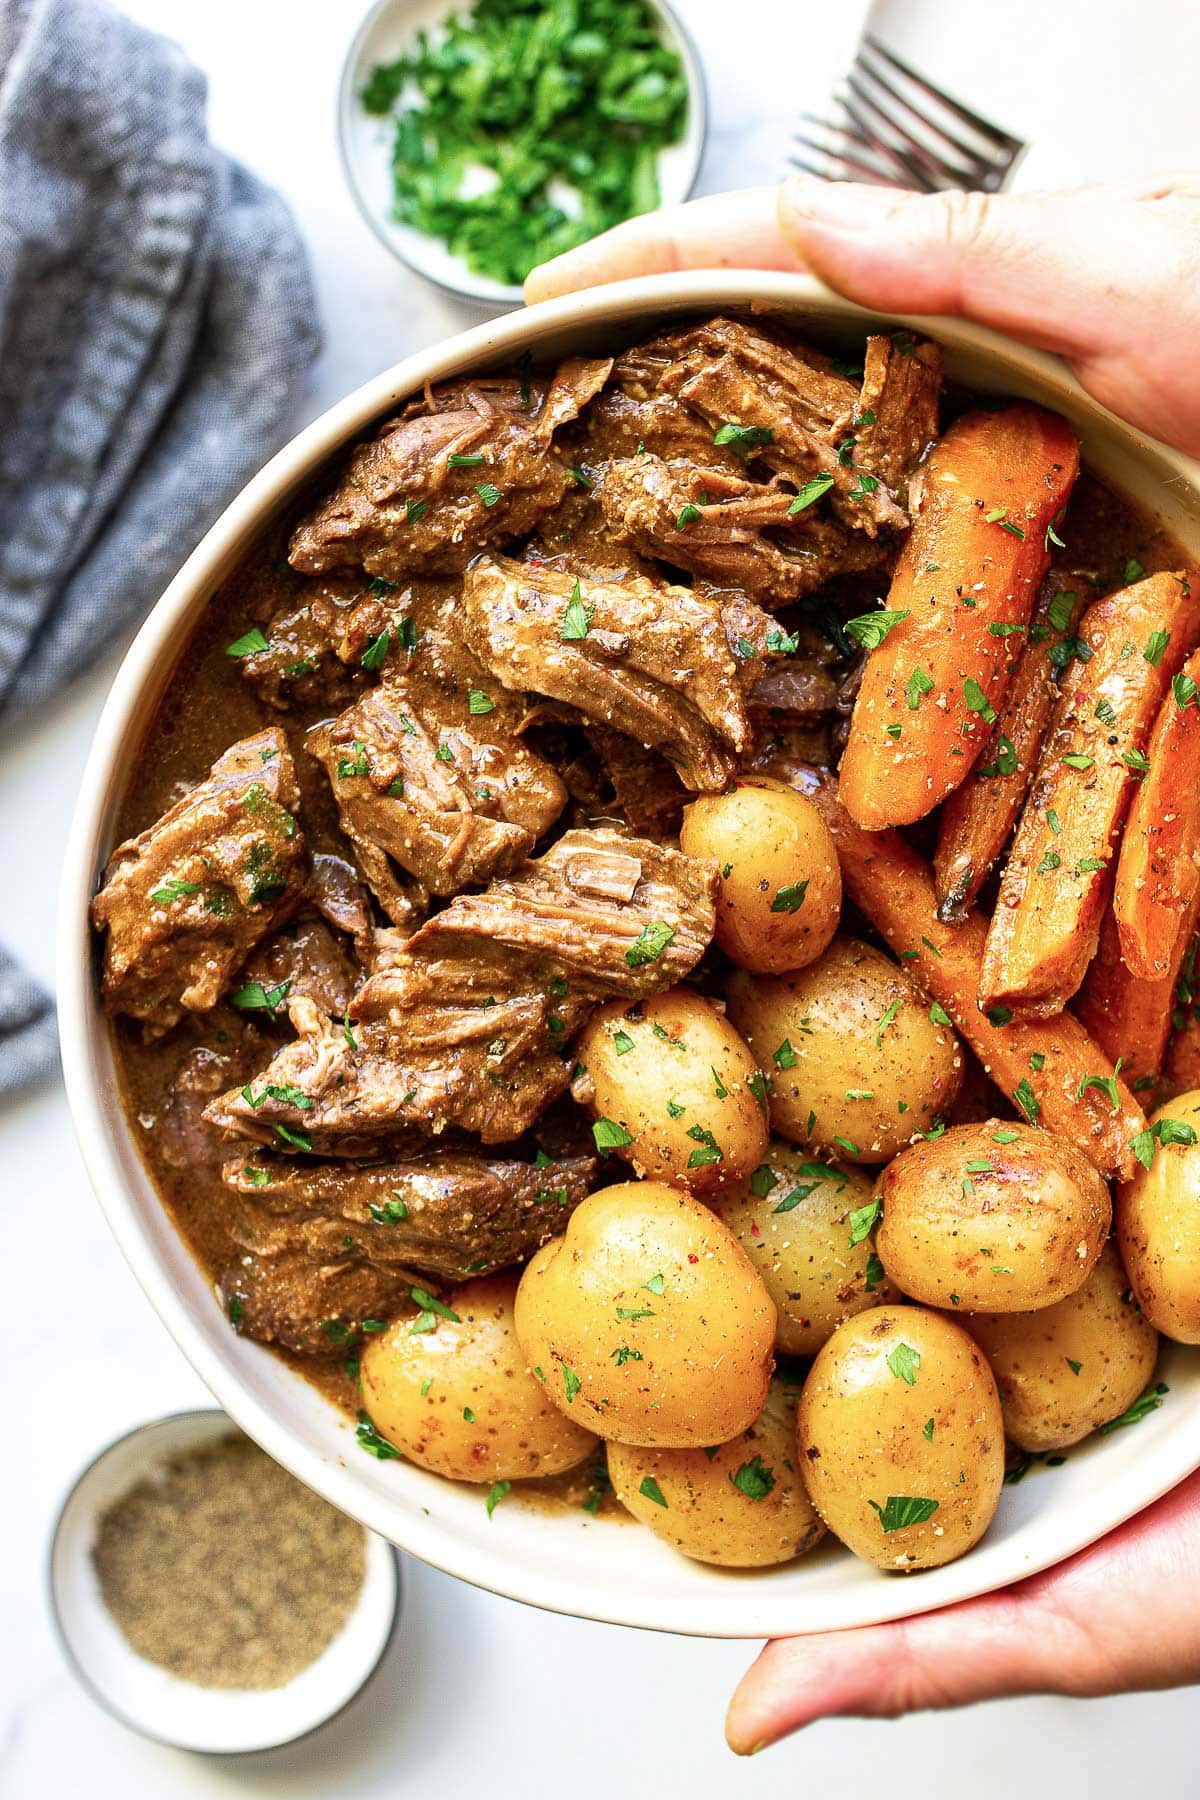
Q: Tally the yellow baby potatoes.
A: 11